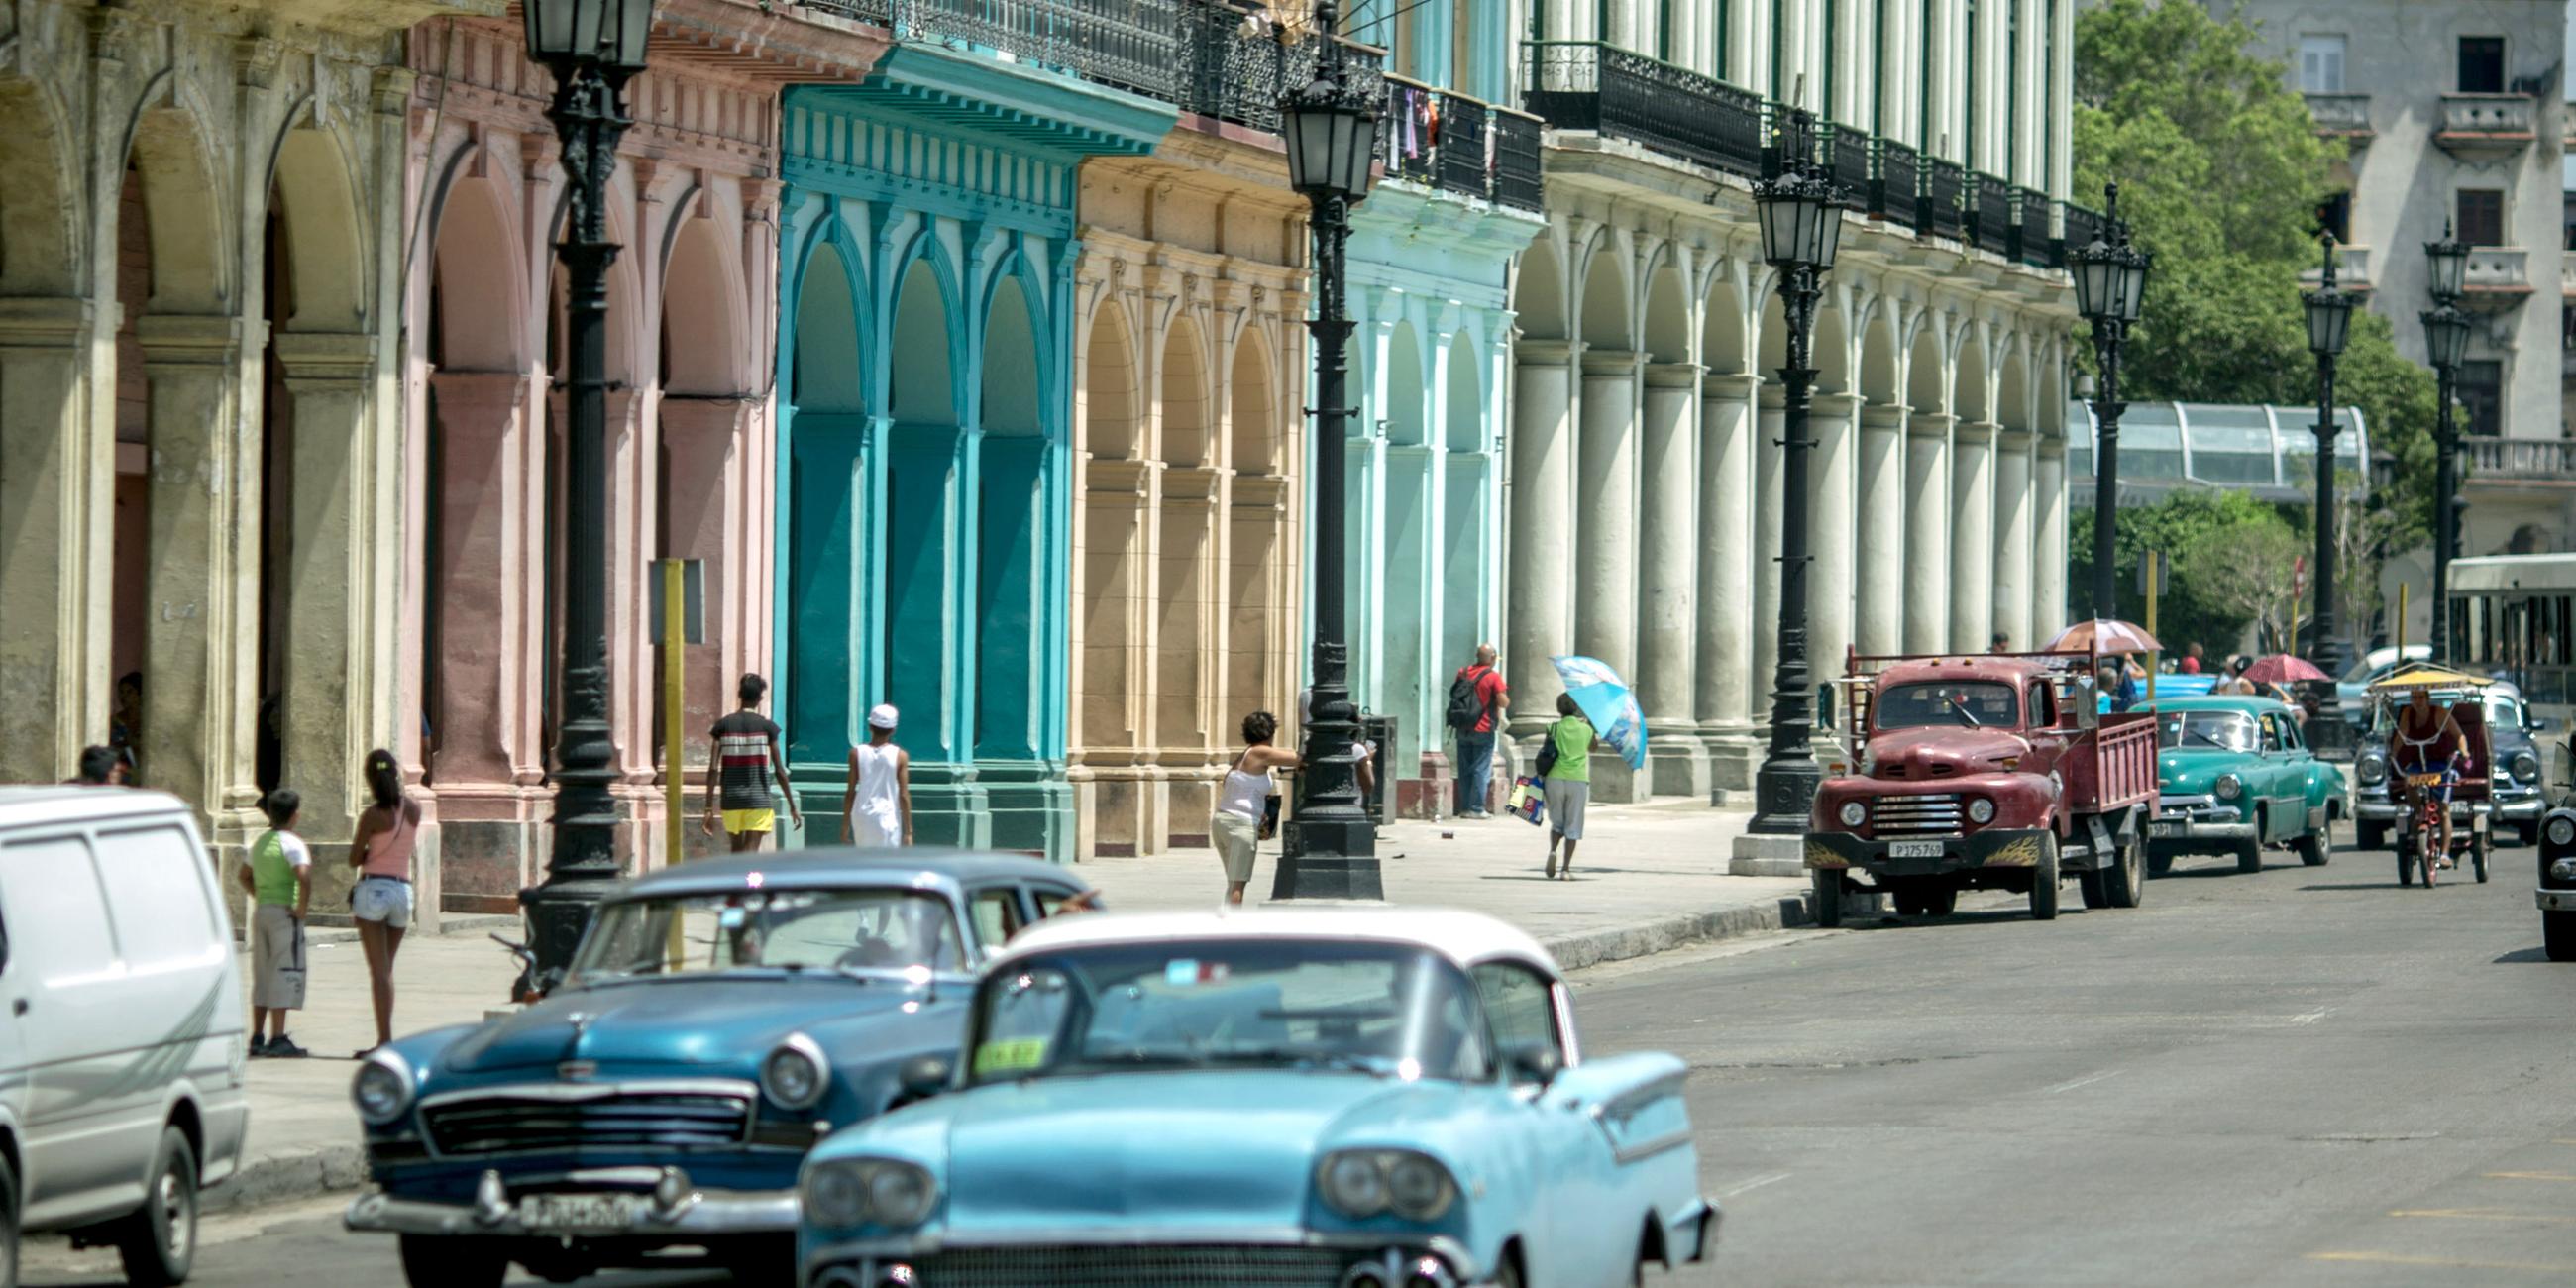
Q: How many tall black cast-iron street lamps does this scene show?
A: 6